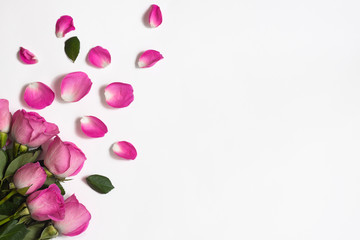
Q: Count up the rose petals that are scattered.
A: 10